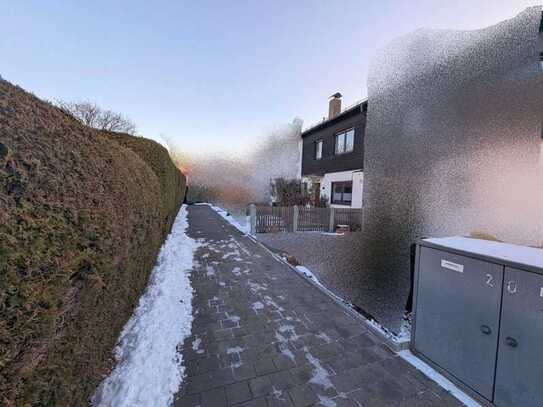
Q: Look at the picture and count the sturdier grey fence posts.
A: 3